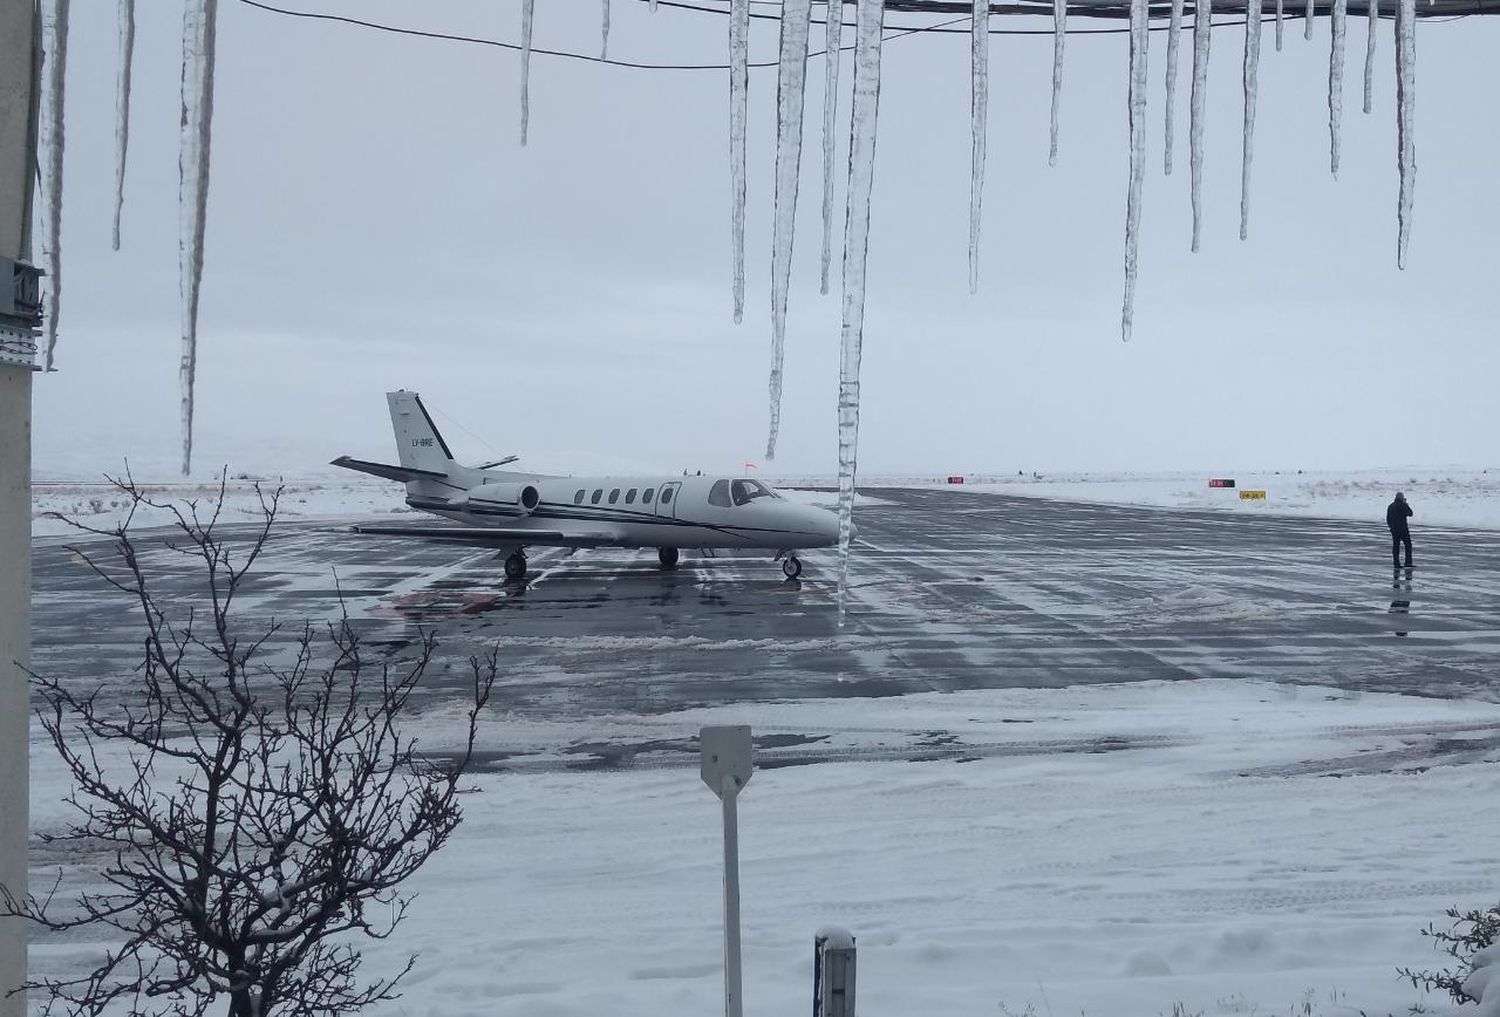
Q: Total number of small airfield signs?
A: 3